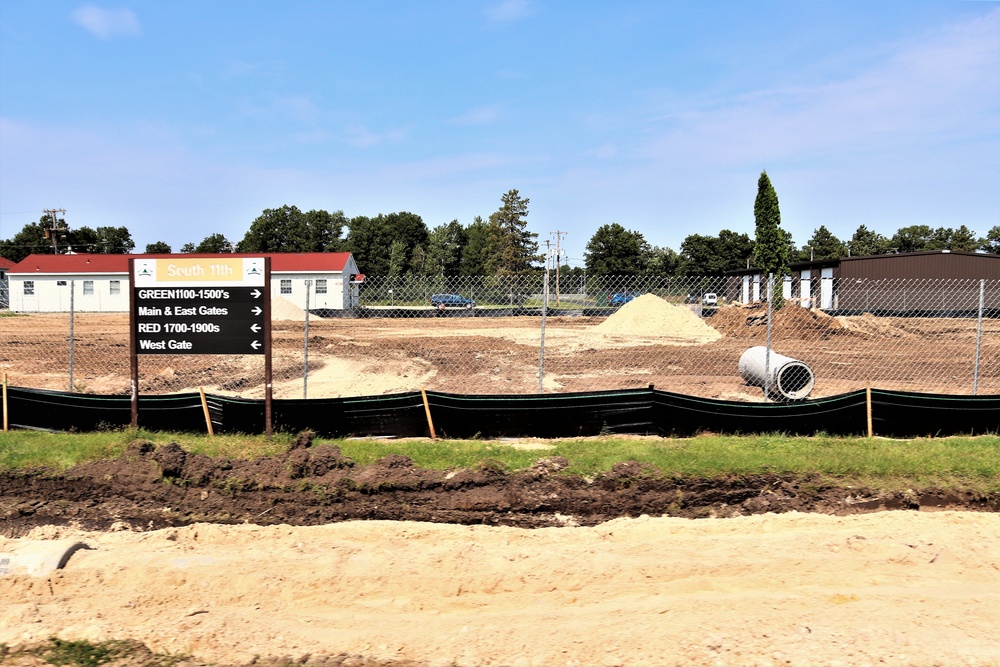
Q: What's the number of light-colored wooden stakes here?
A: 4